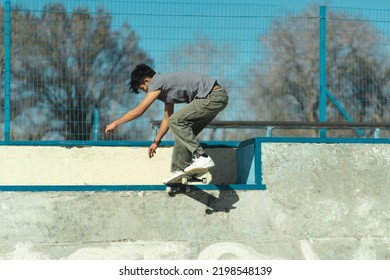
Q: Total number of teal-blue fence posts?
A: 2